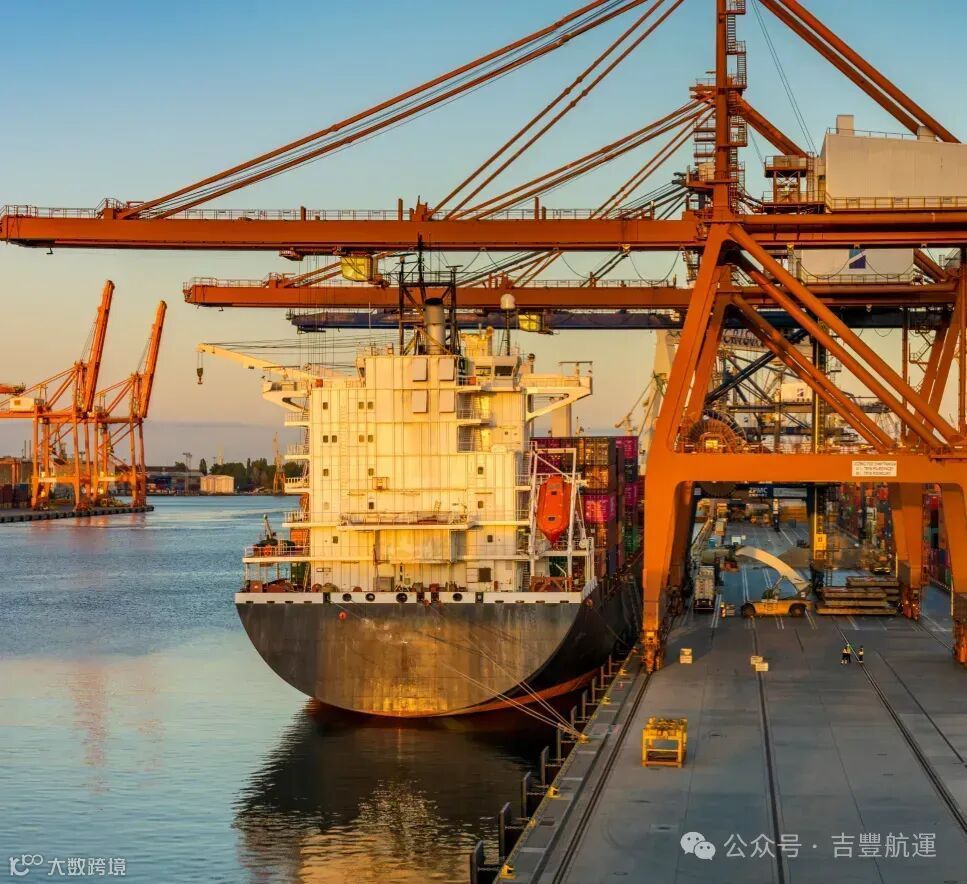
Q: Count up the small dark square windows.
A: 14